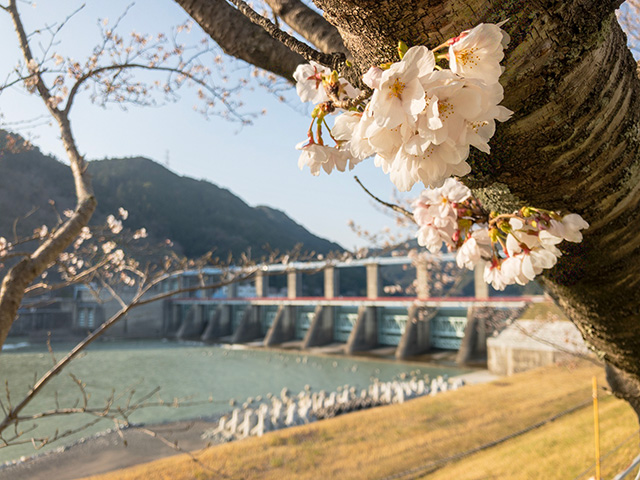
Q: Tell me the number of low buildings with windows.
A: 1